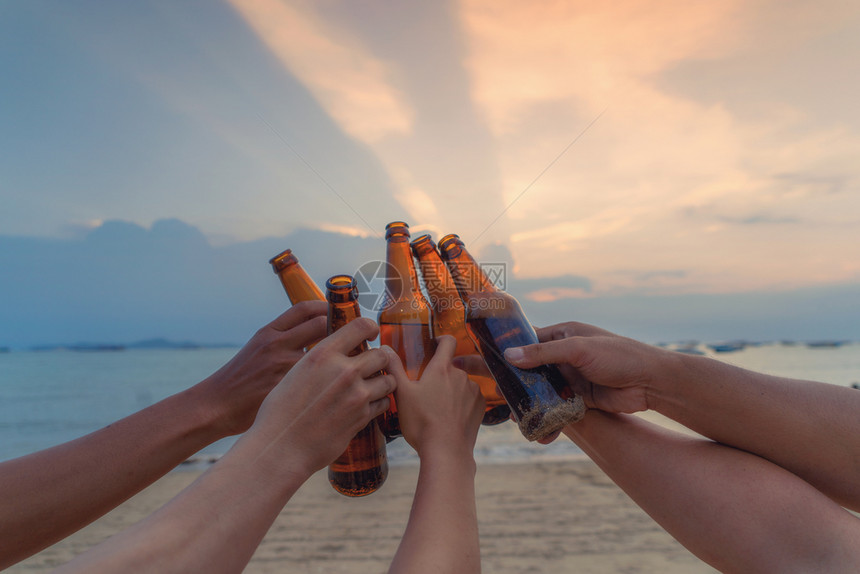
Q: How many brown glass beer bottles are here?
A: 5